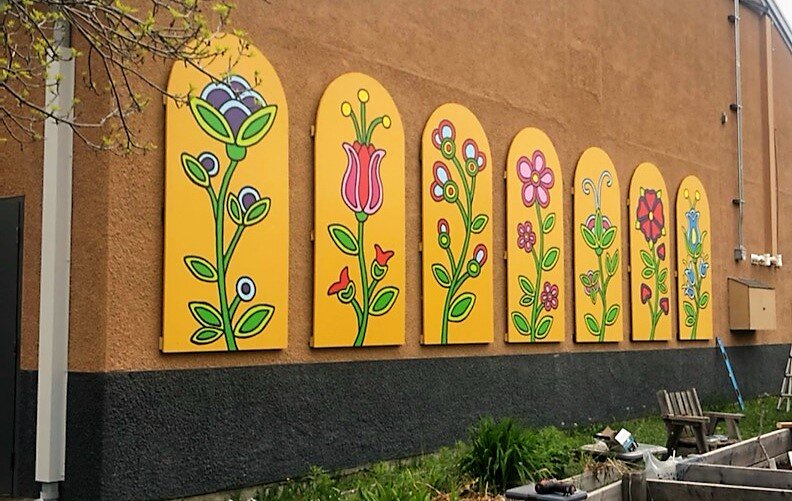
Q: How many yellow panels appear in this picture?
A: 7